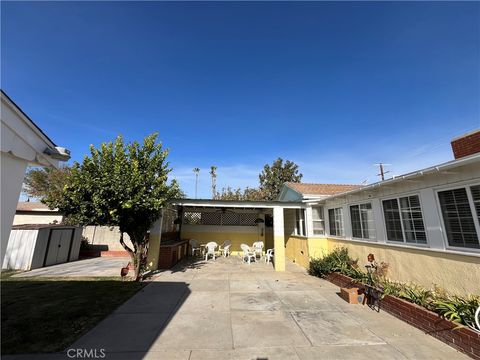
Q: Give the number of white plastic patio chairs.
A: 6